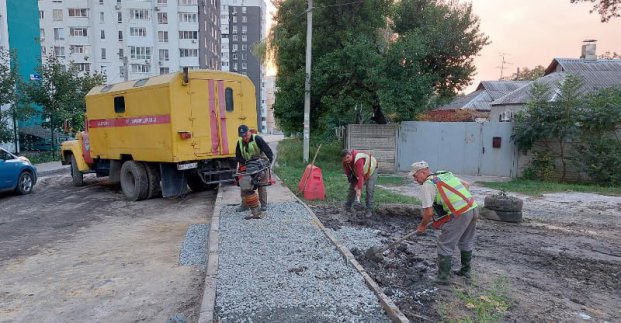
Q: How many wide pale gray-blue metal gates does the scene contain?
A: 1